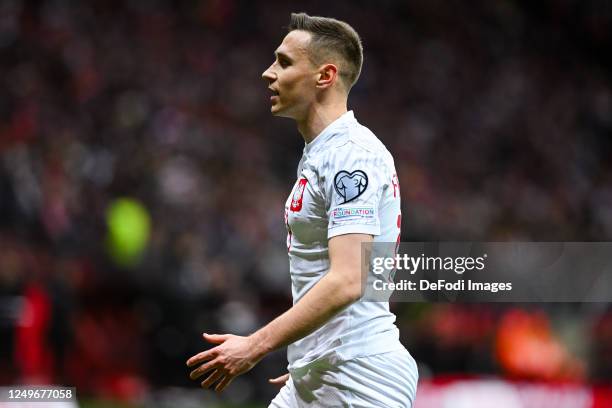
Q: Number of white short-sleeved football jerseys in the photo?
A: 1